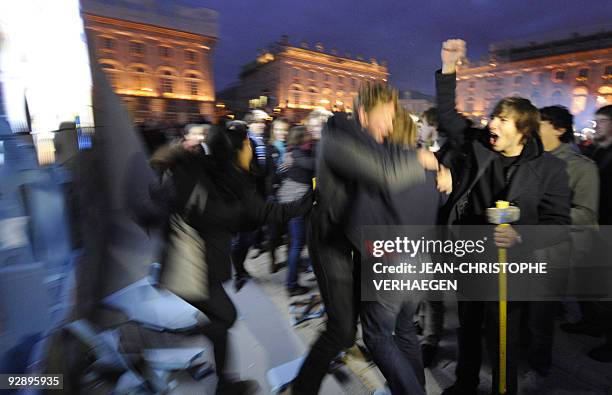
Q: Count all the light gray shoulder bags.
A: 1